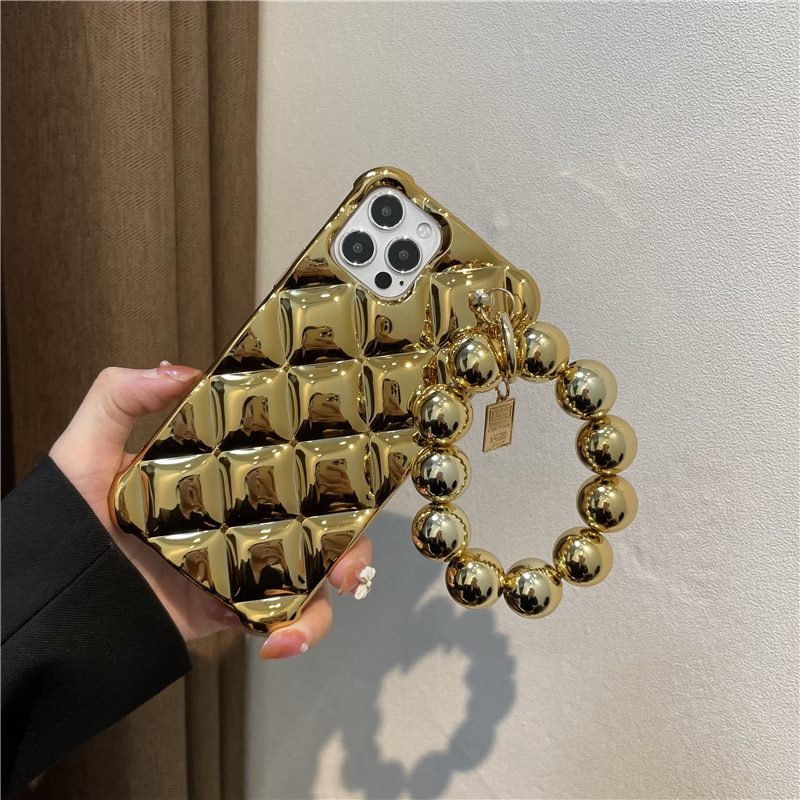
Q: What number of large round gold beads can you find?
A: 11